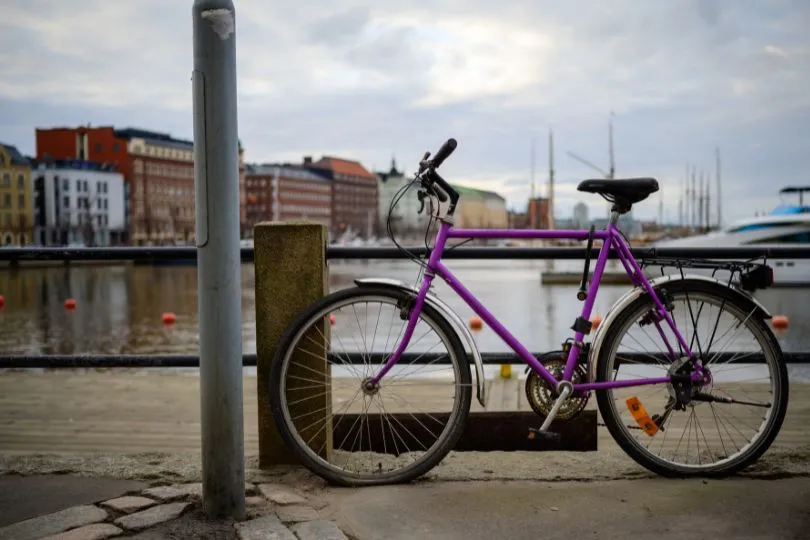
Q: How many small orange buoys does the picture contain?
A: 7